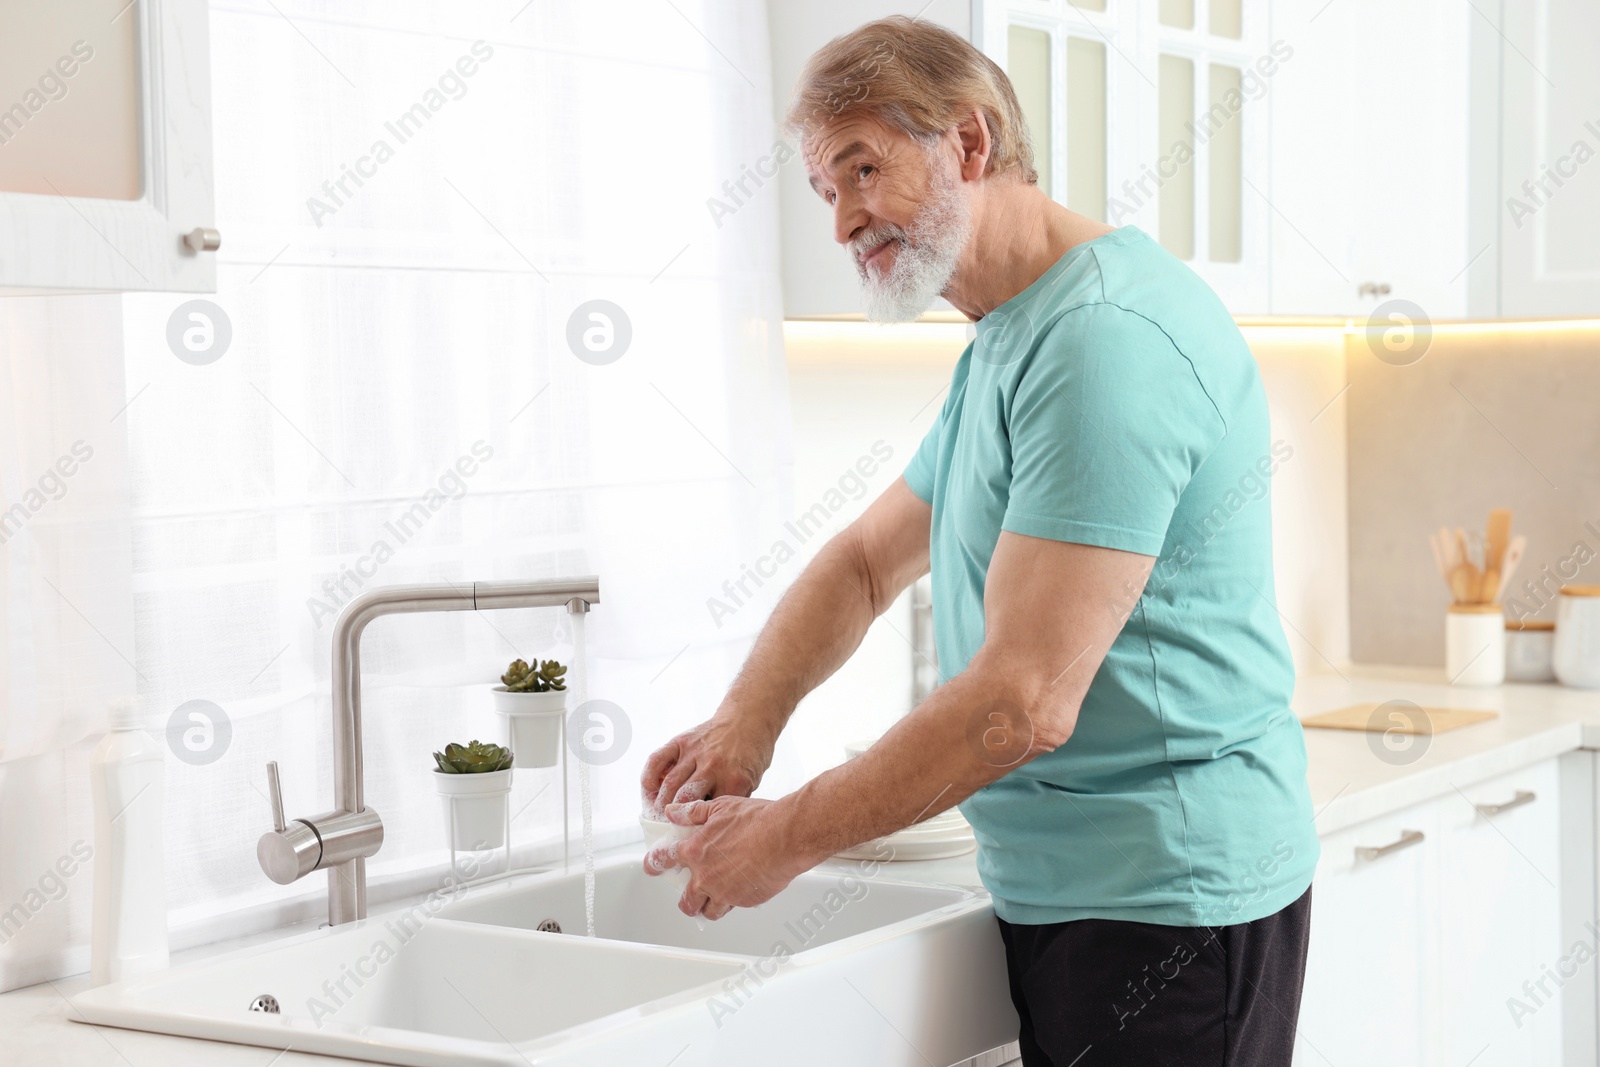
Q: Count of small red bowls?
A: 0